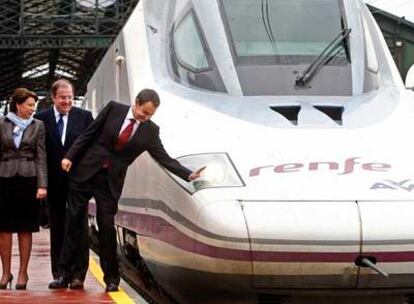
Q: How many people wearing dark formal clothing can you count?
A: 3